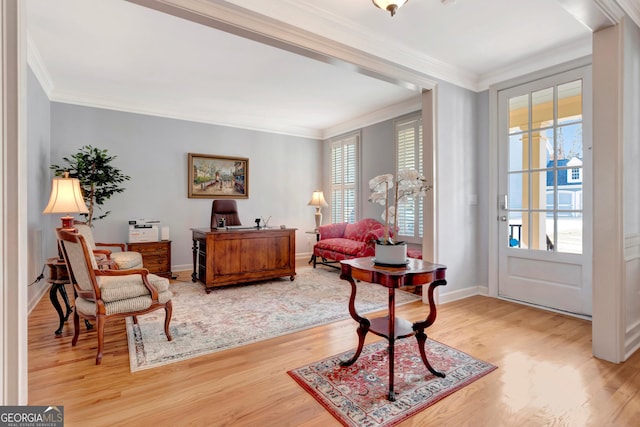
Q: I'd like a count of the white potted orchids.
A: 1